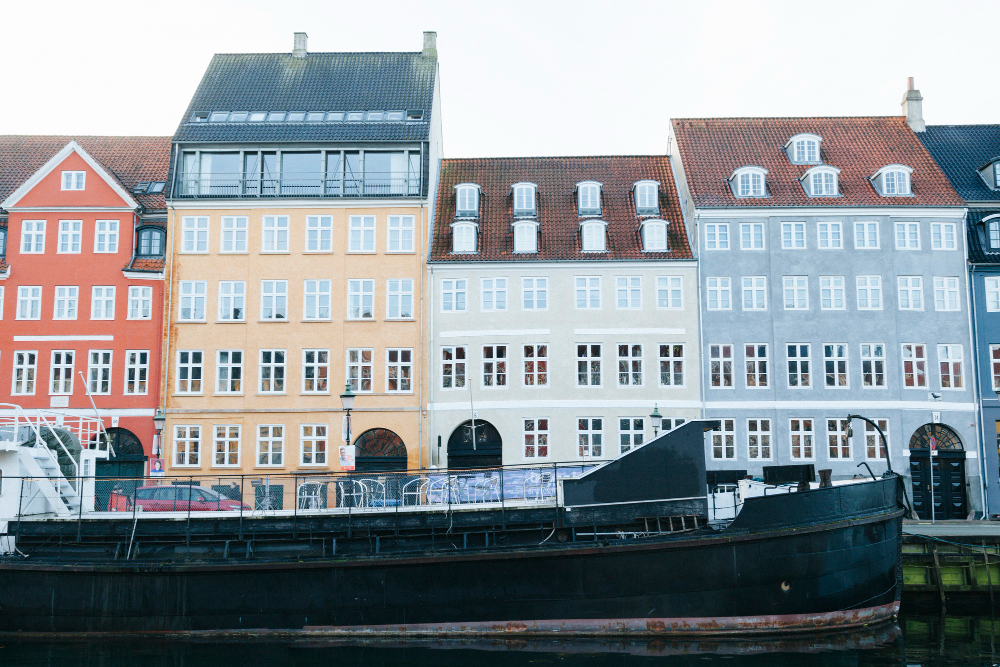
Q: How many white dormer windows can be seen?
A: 12